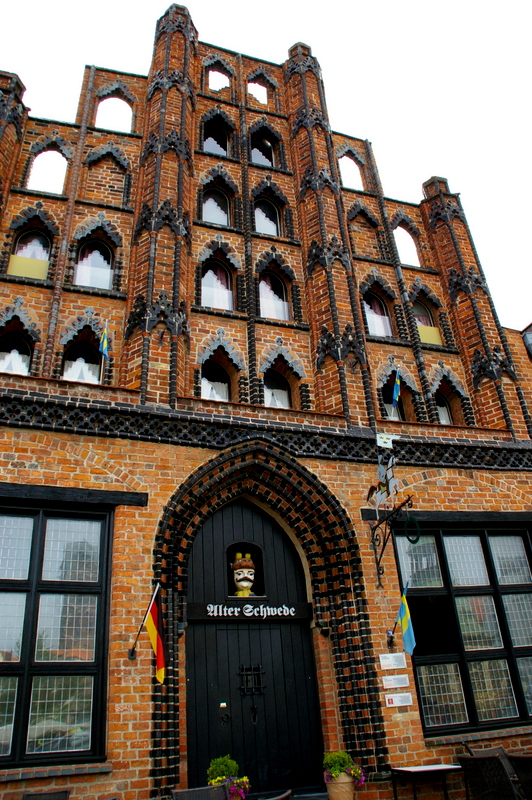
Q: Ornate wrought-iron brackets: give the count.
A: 1